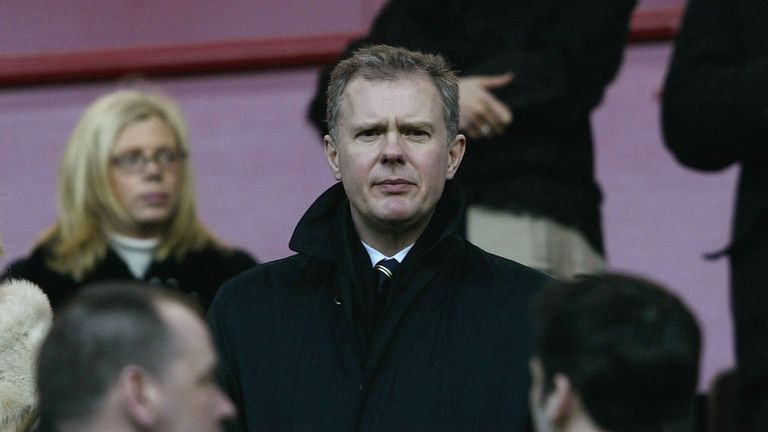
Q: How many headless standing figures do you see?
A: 2